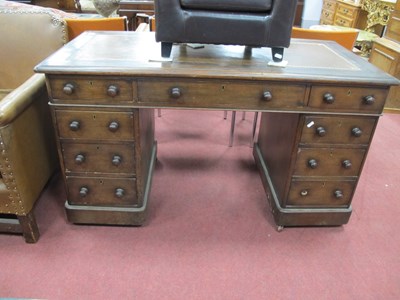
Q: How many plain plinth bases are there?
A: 2